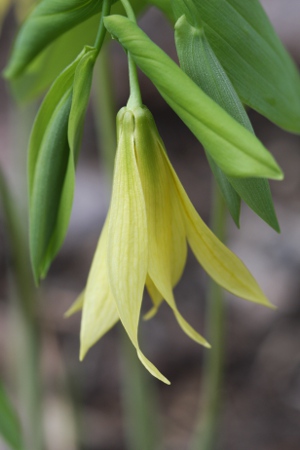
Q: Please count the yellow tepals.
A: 6